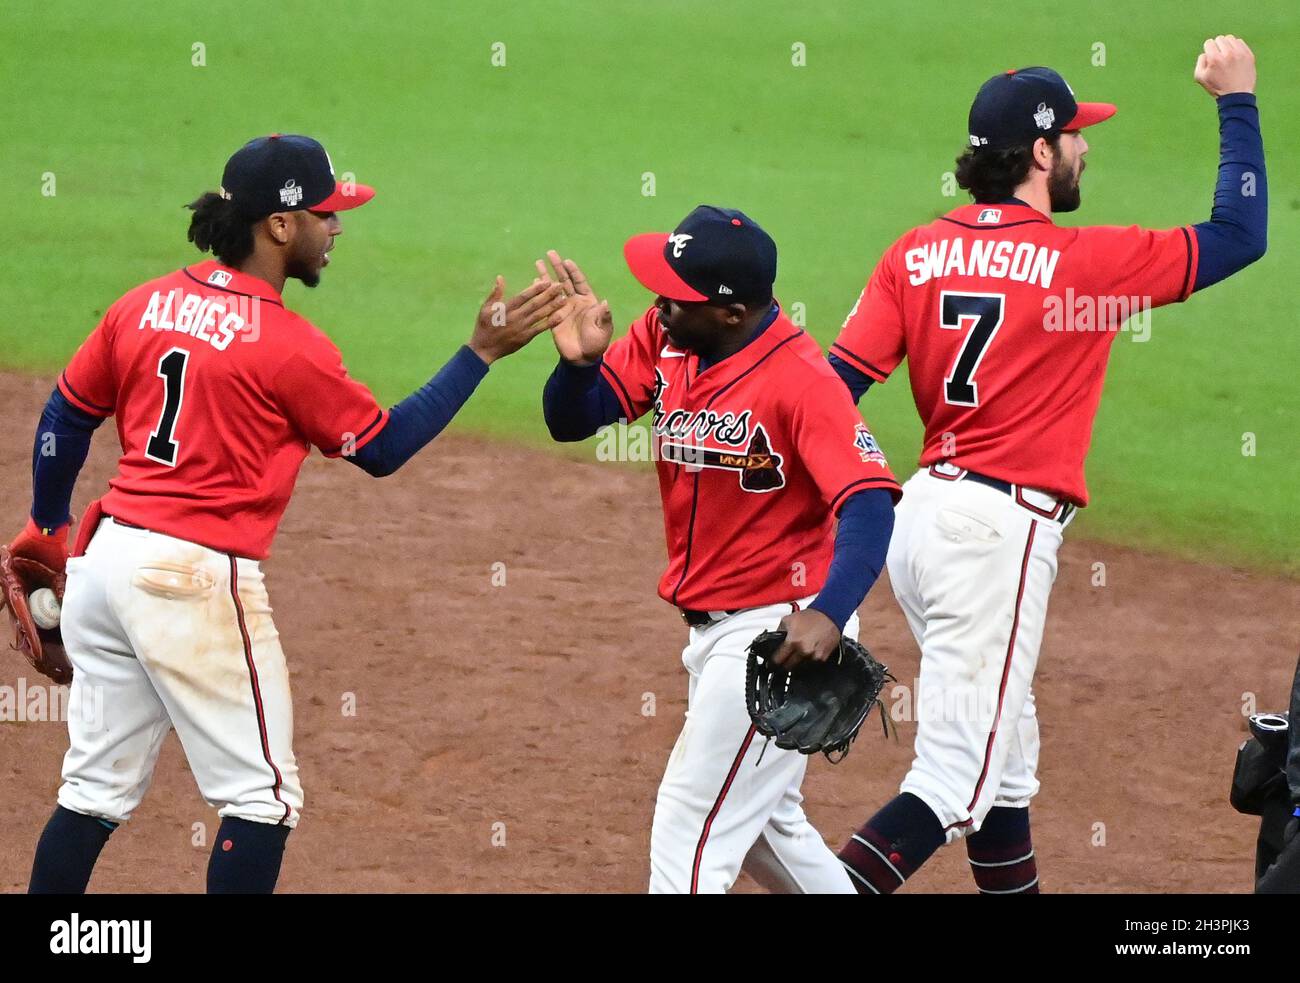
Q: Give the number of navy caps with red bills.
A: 3